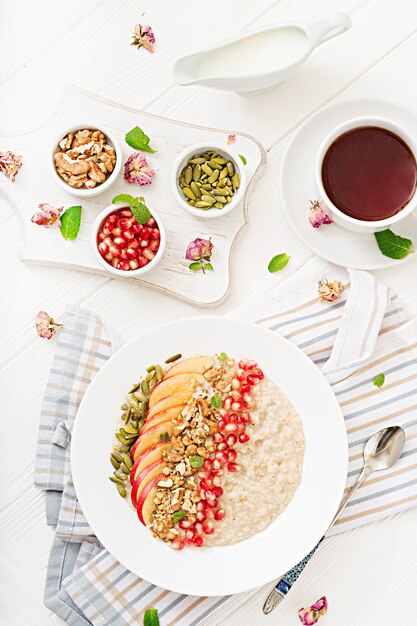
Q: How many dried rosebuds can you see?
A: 9